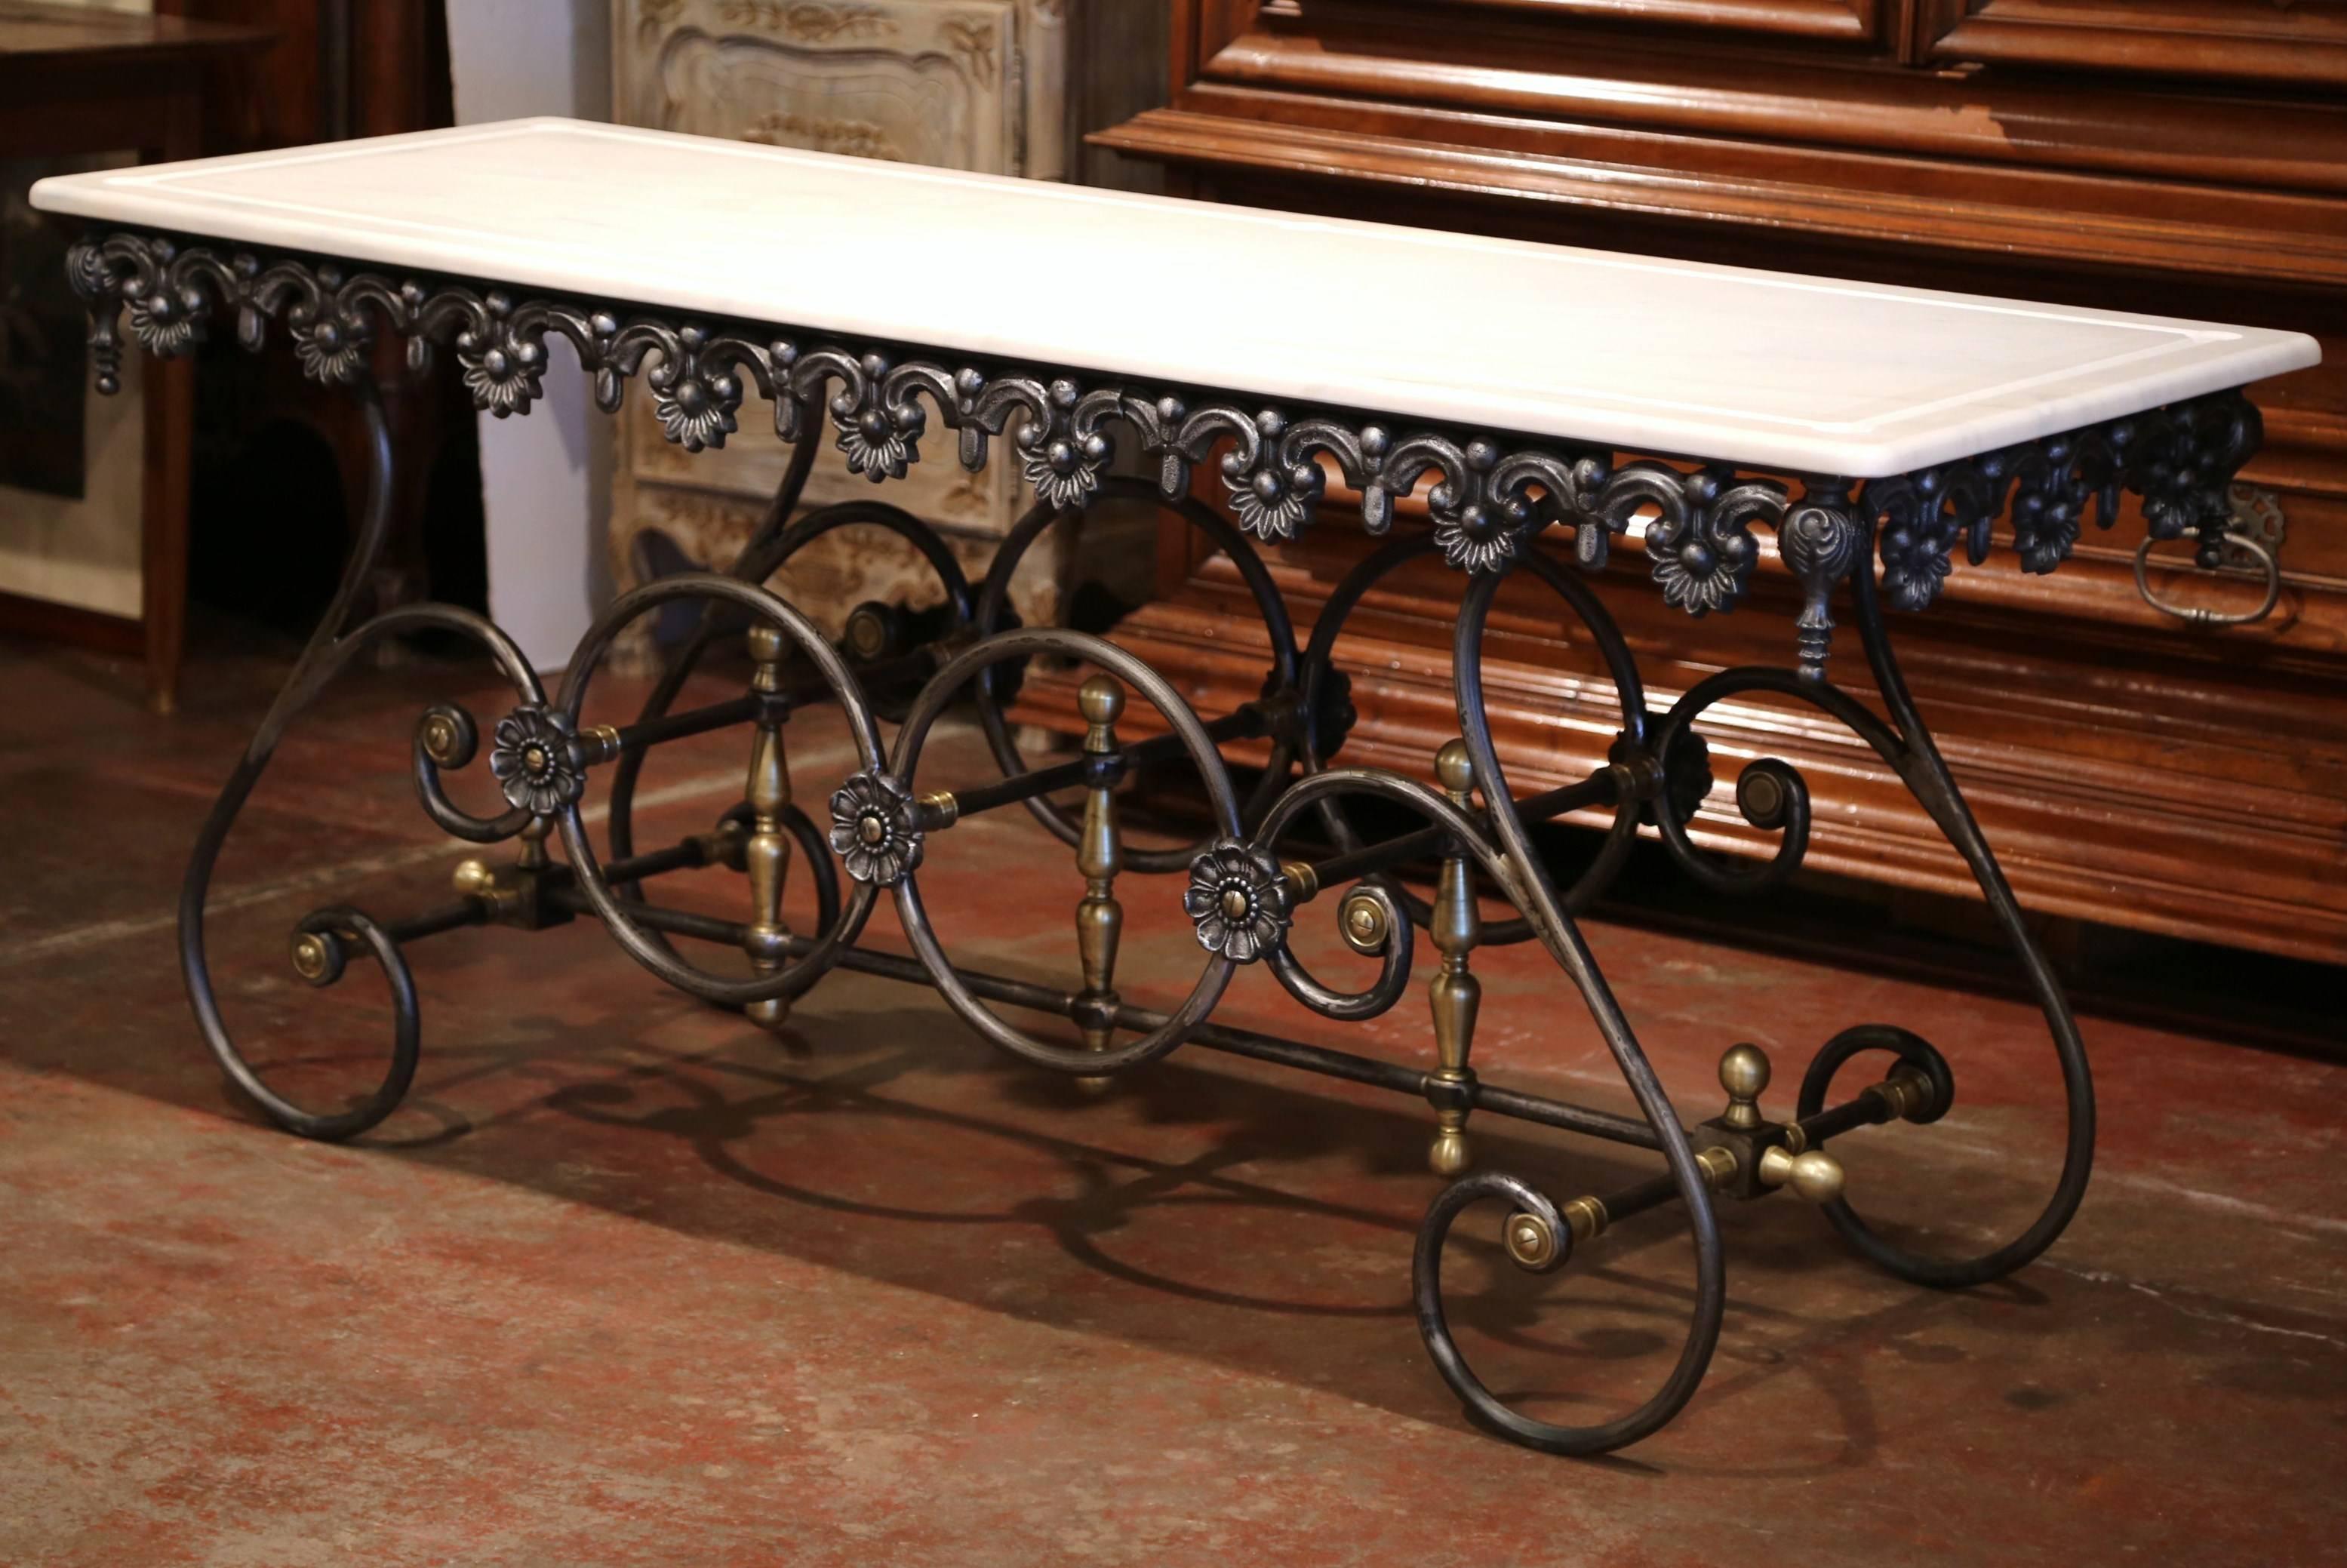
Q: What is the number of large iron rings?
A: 4